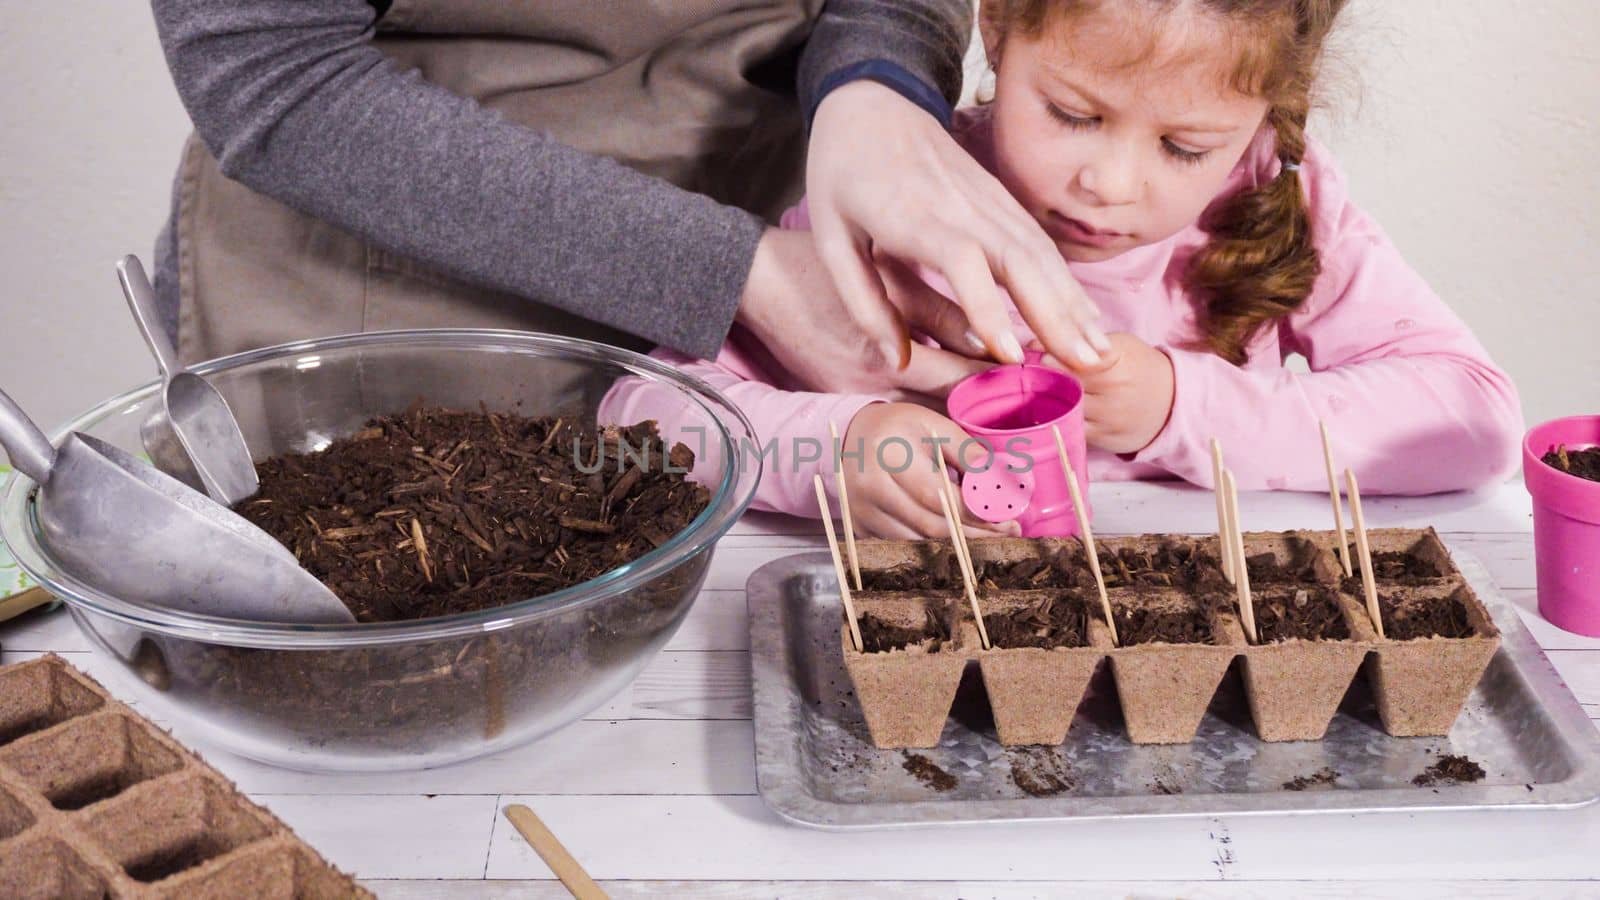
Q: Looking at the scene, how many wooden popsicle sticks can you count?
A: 11